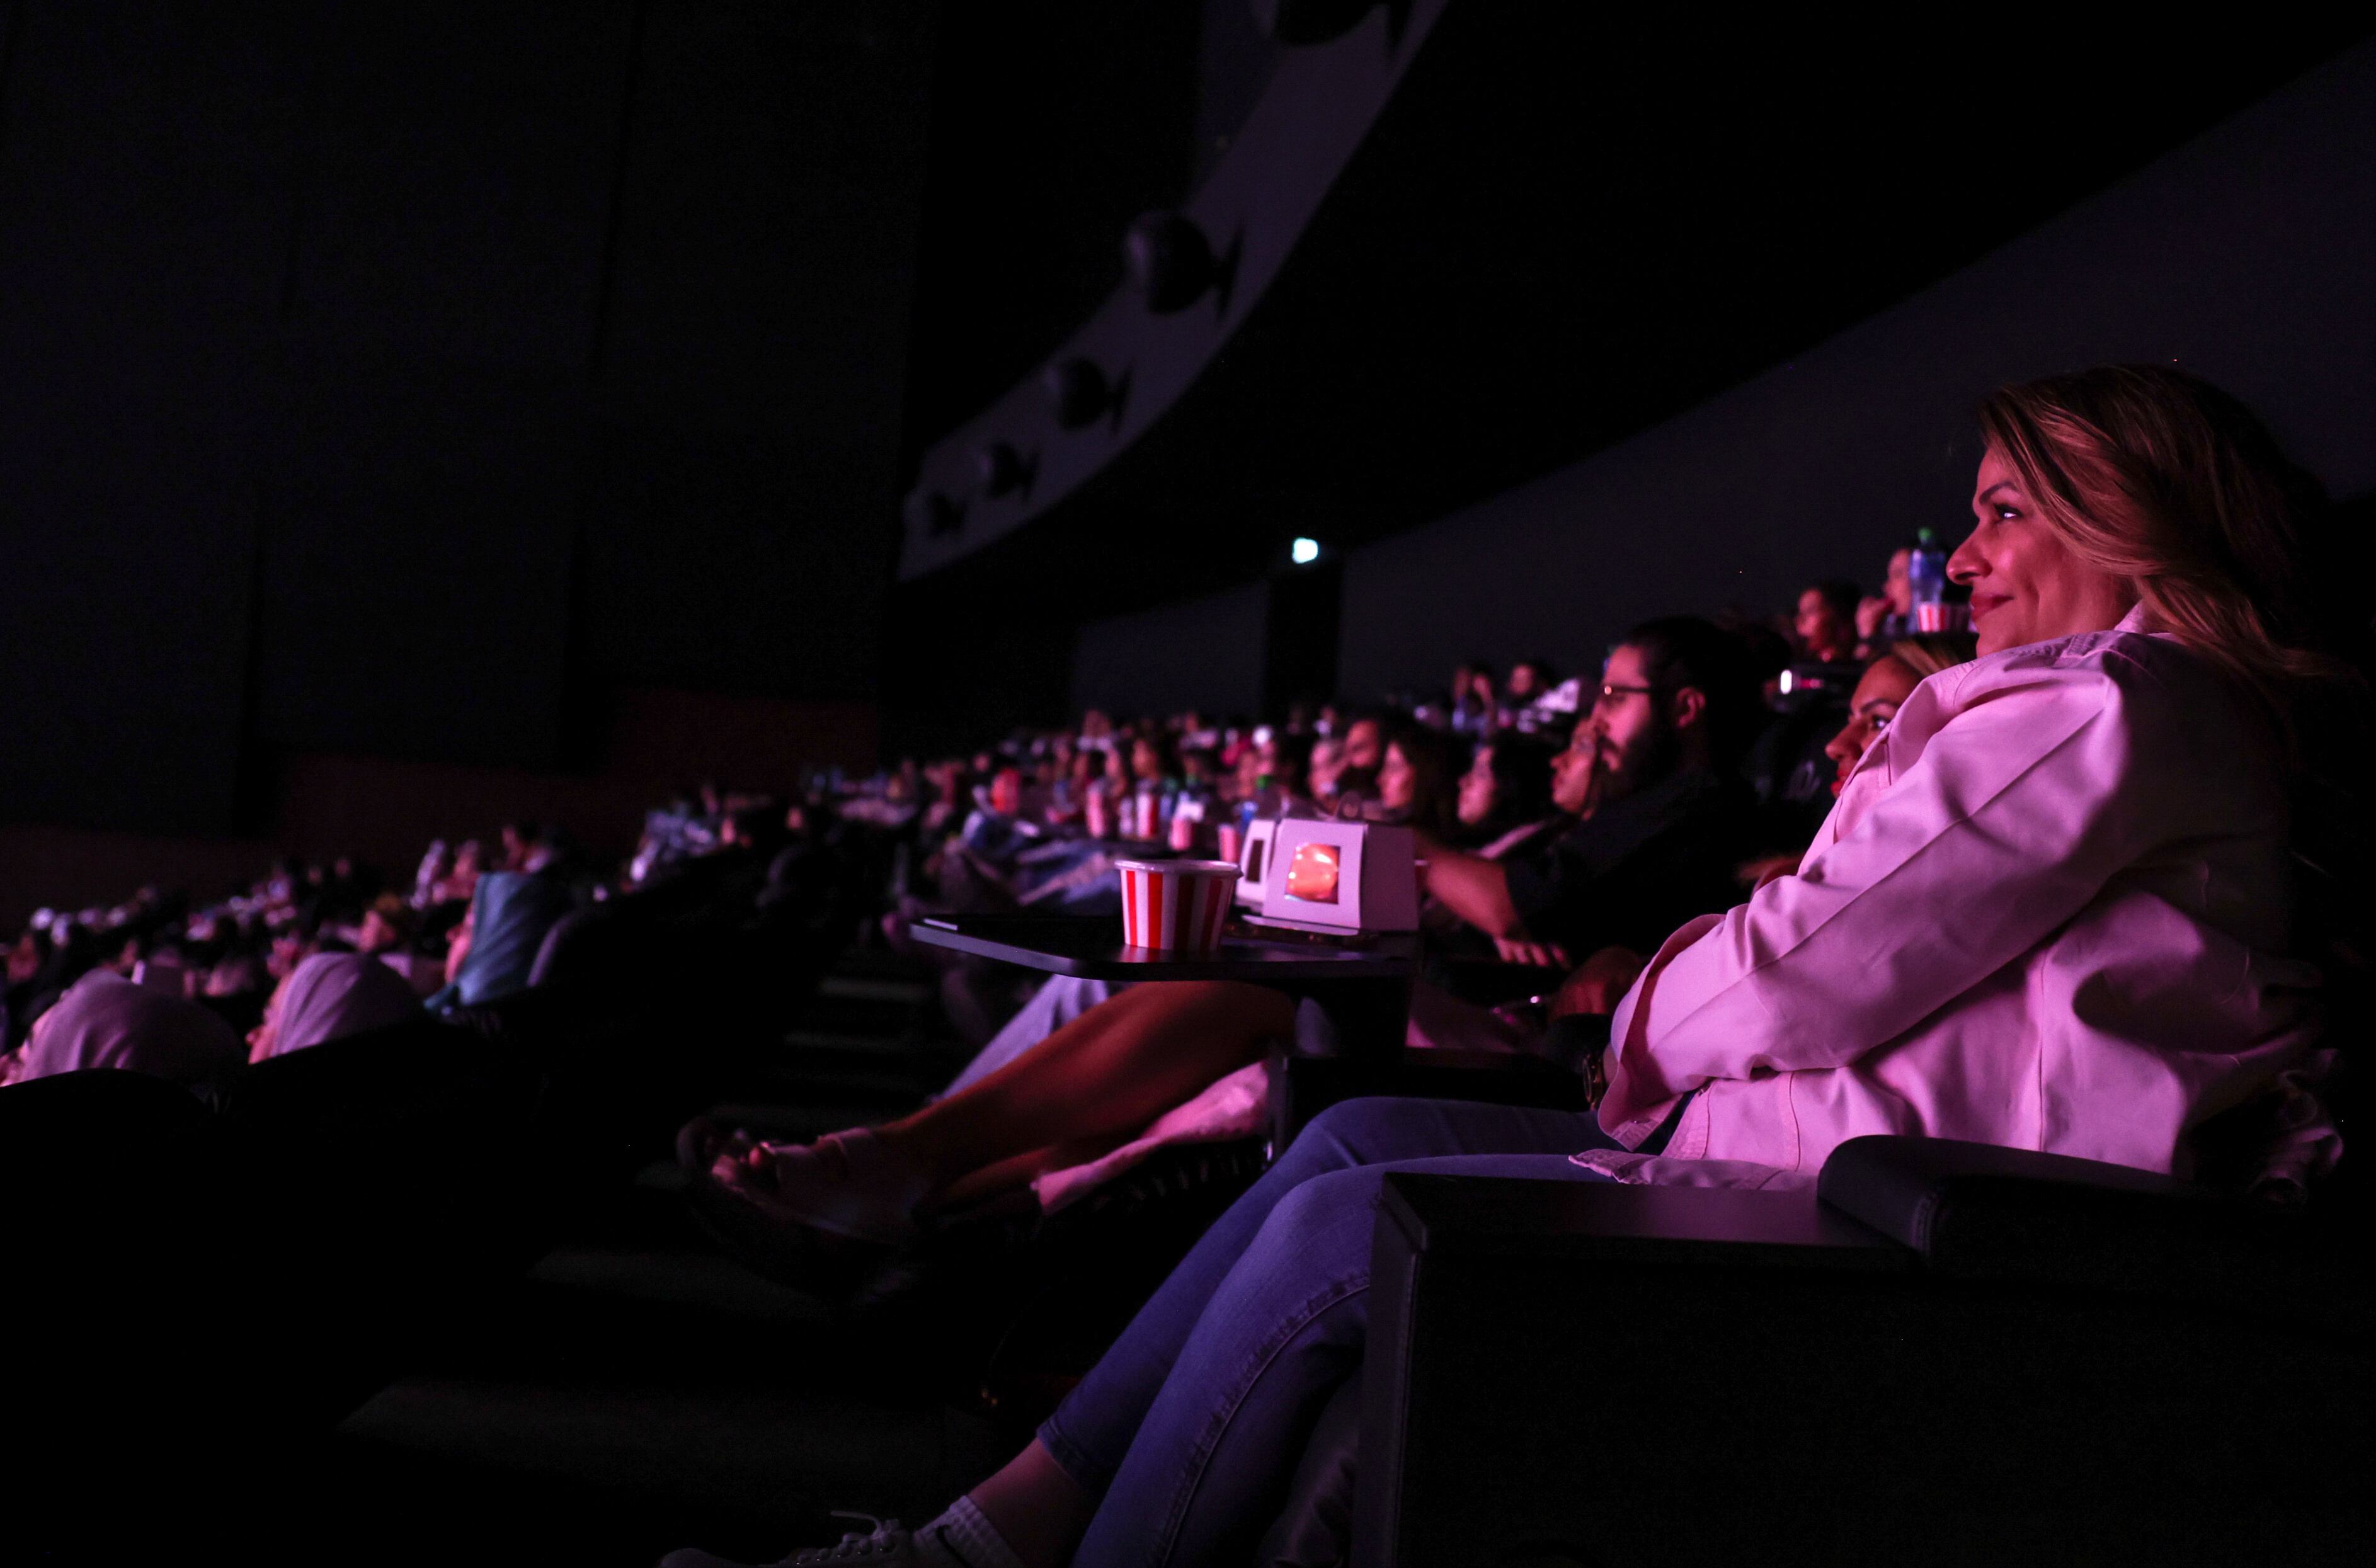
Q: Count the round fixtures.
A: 5